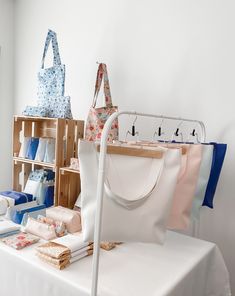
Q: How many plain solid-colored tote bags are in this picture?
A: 4